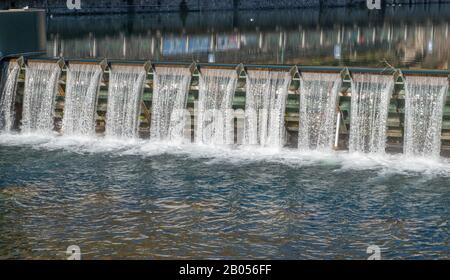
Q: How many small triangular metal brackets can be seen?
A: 9